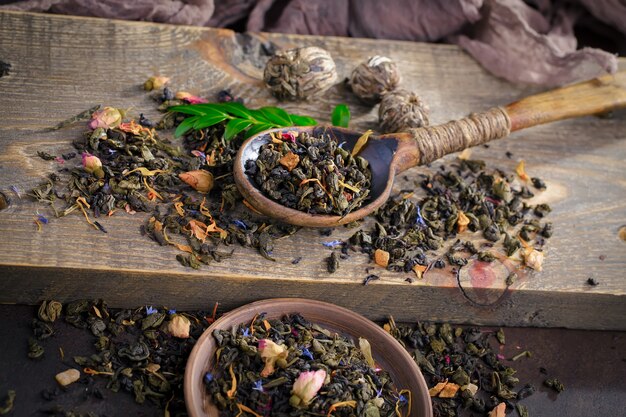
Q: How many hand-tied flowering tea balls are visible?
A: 3